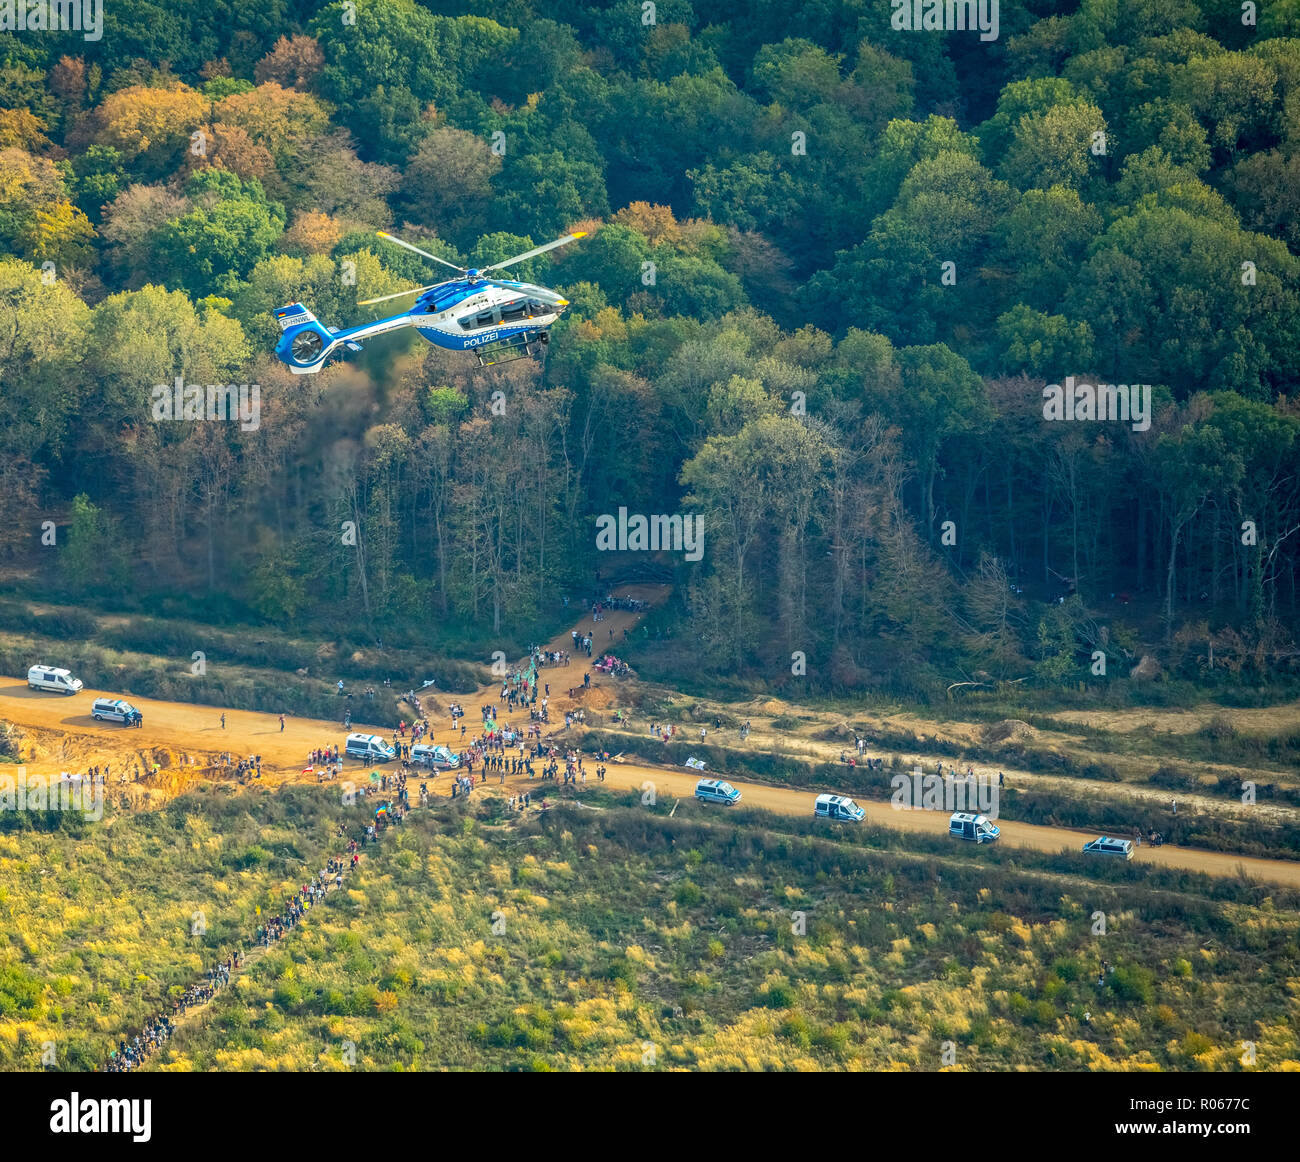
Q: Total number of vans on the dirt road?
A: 8